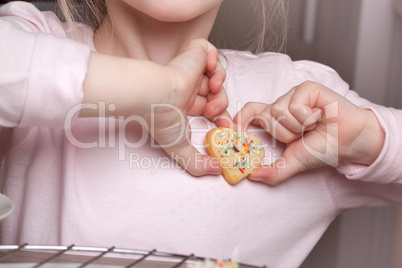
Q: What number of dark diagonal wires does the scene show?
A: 5